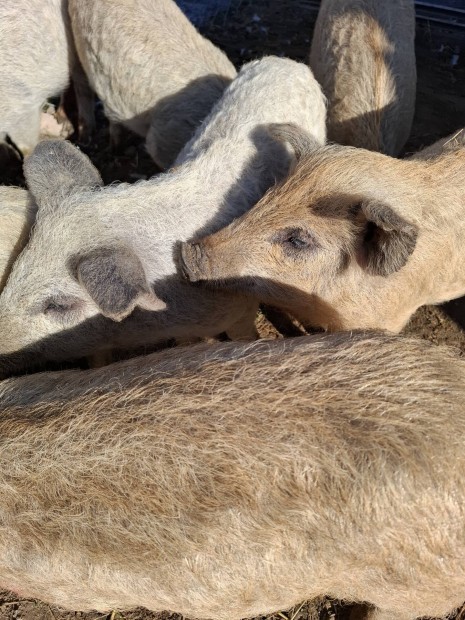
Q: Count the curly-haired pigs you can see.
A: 7